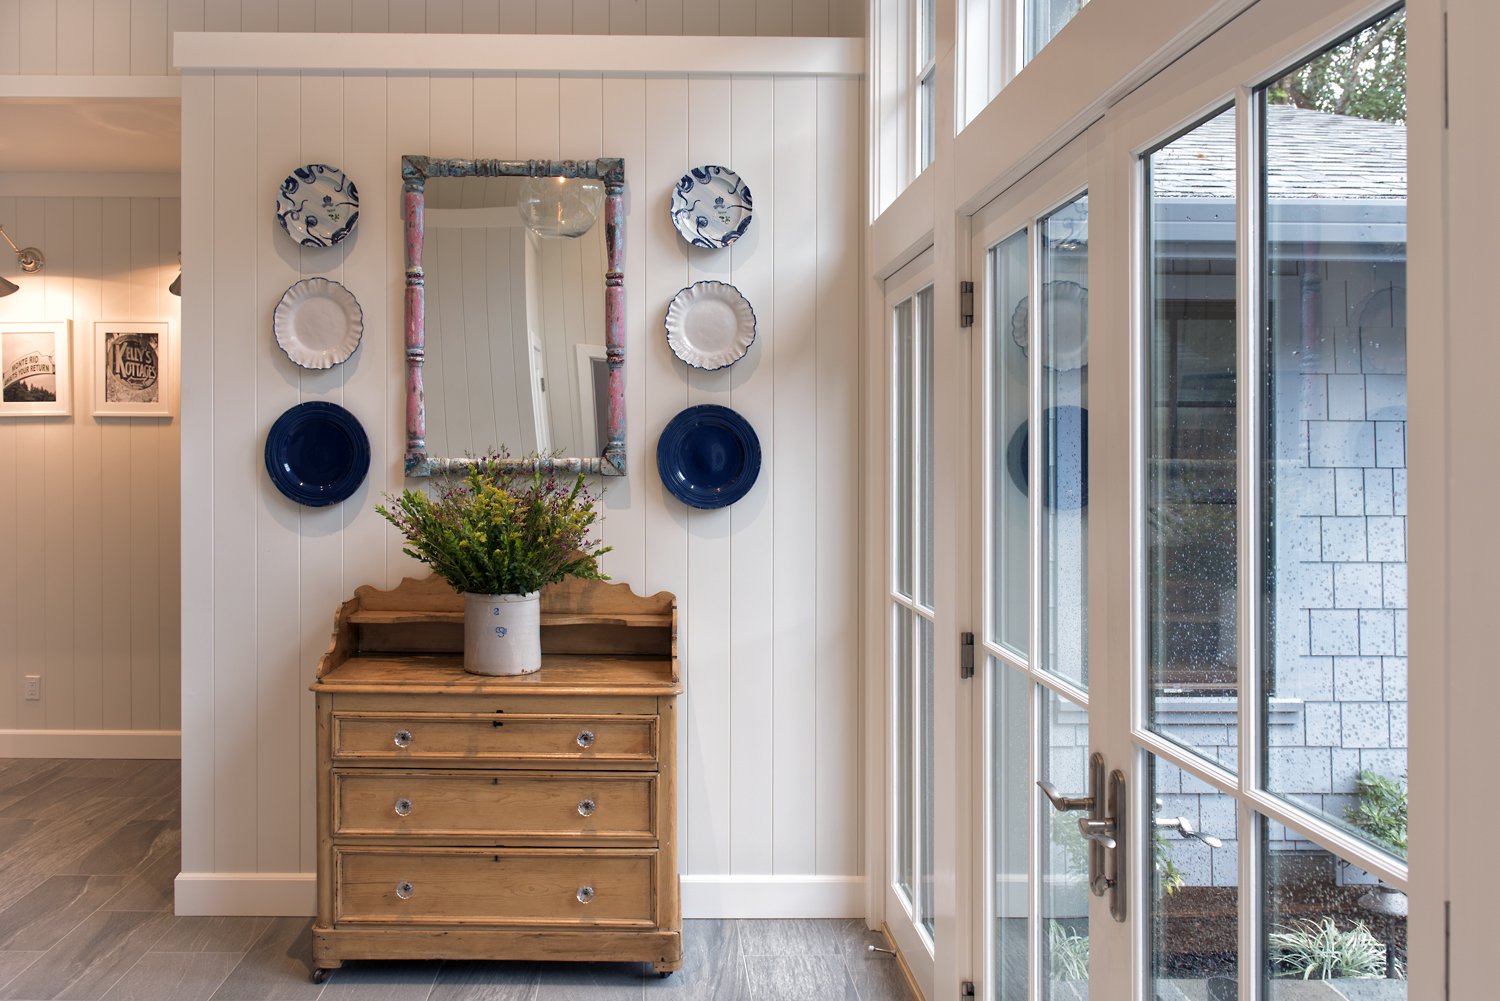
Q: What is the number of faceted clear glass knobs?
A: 6